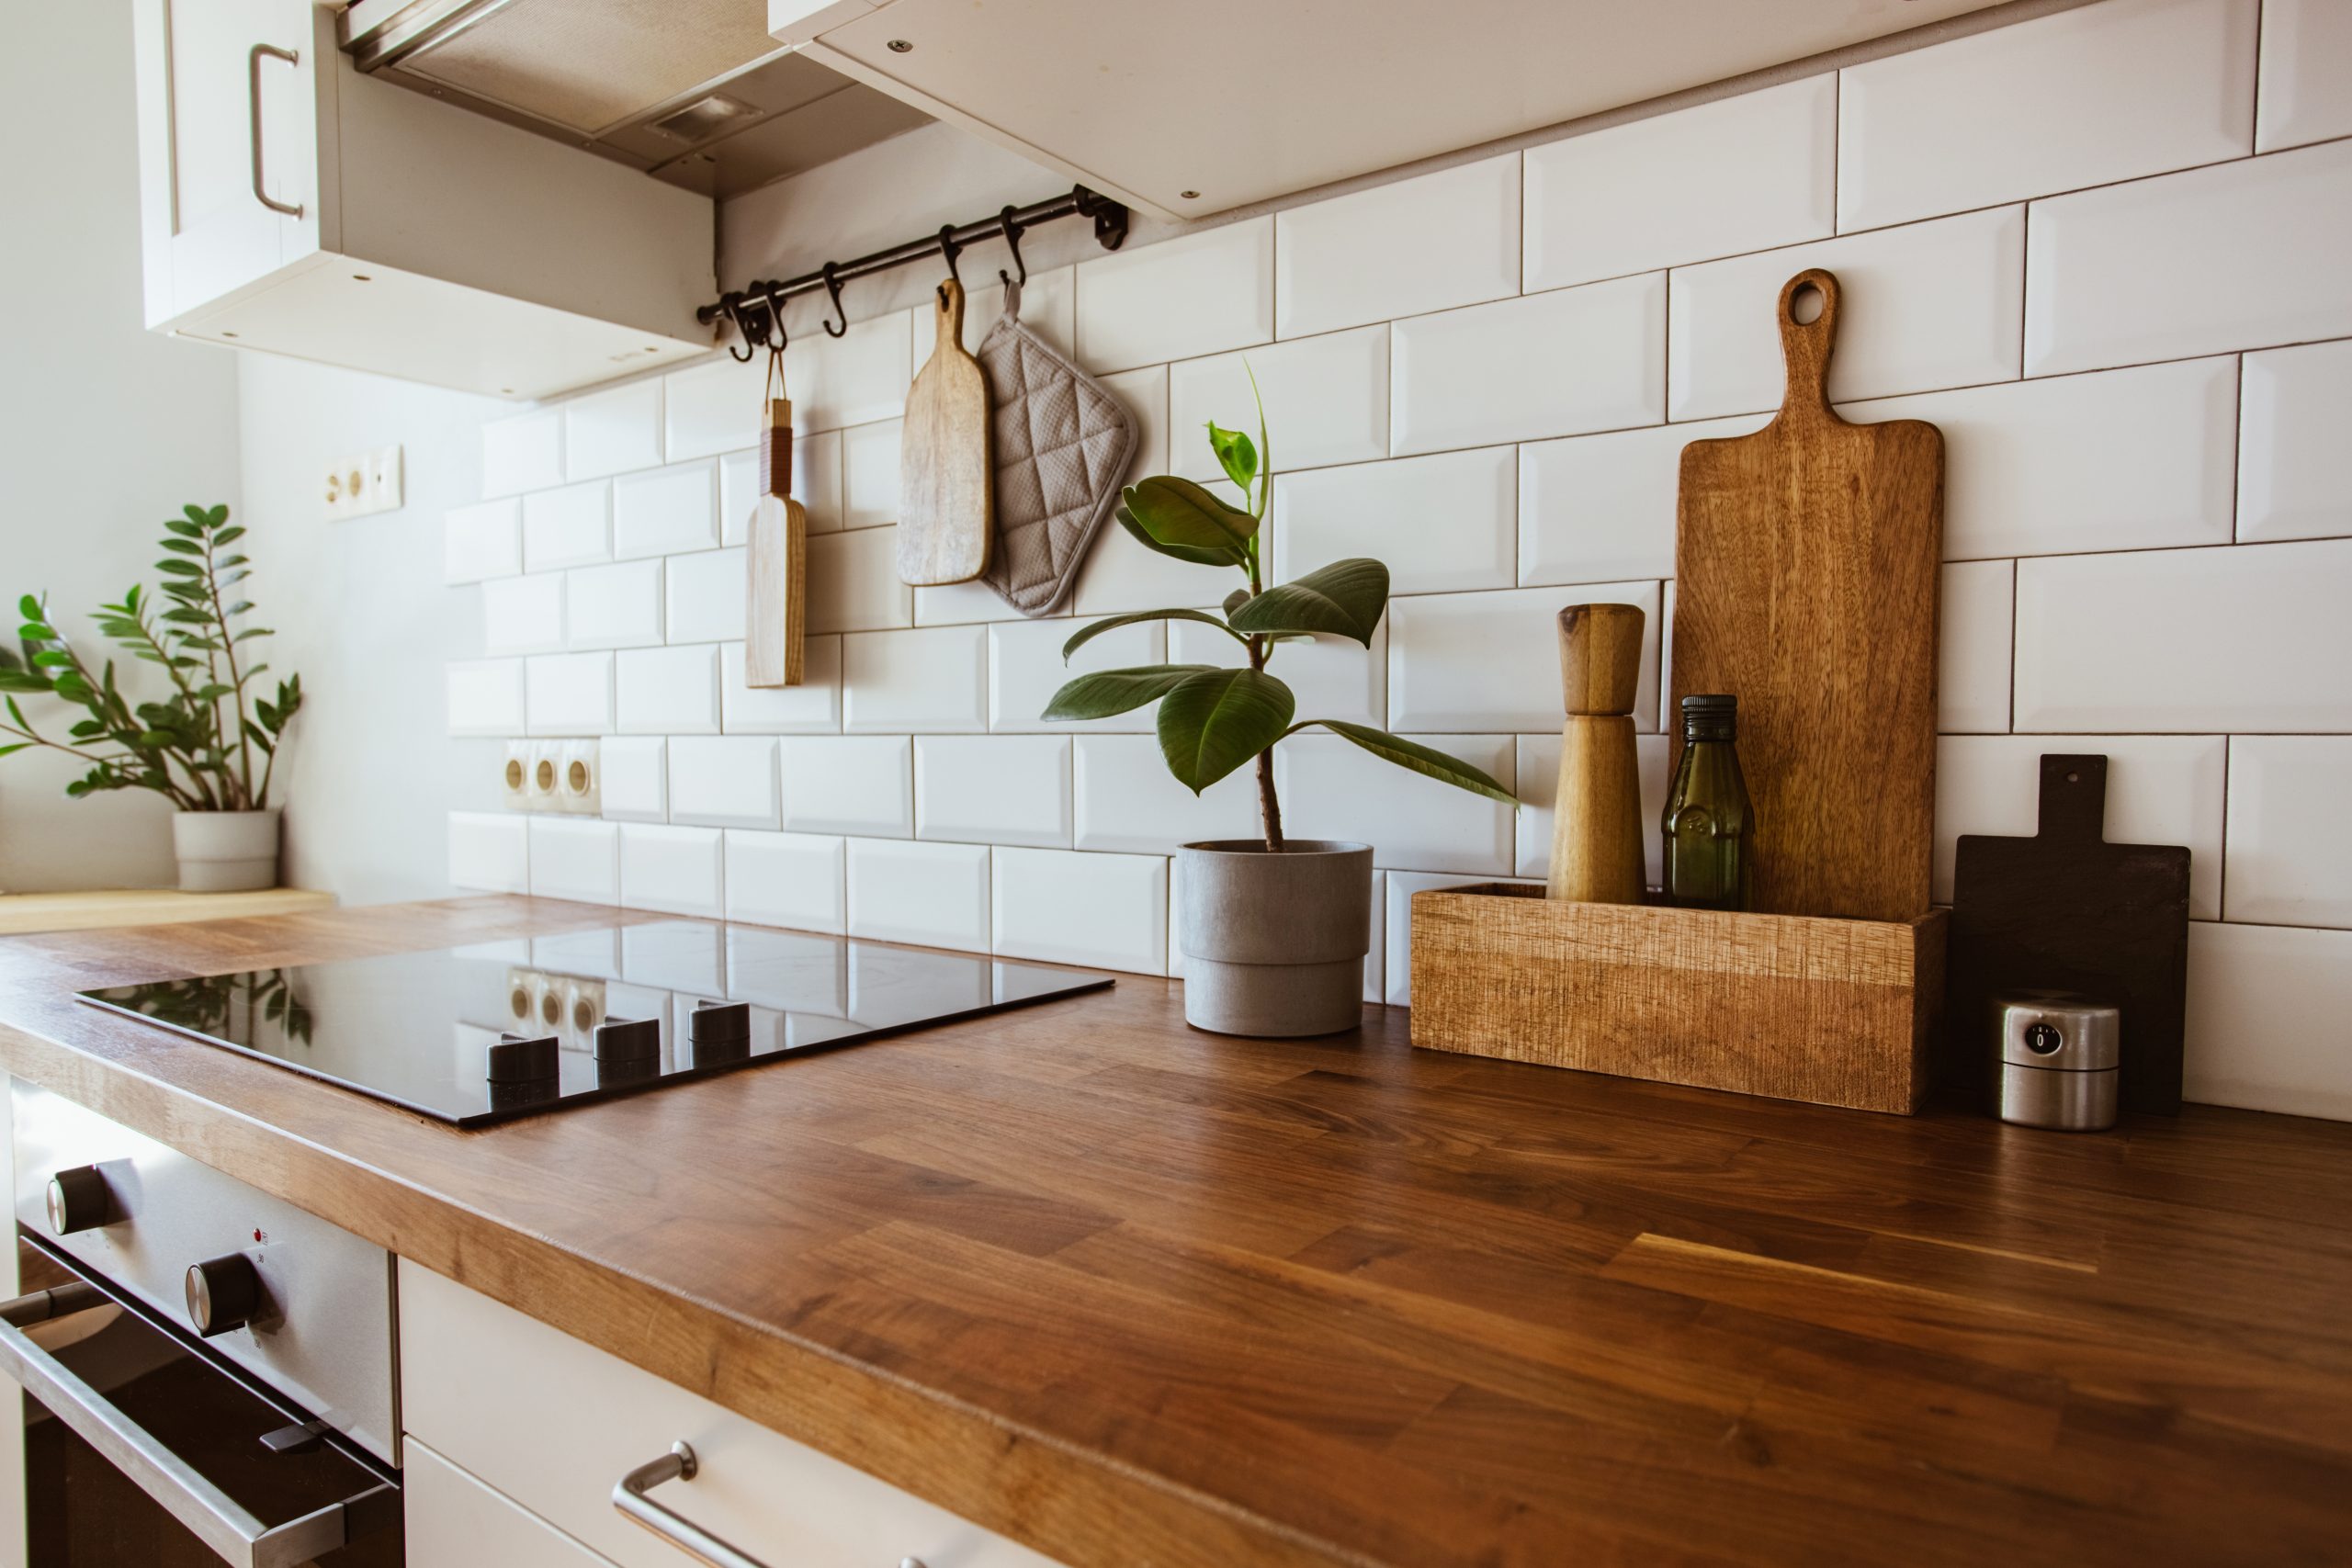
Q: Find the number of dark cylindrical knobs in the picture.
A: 5